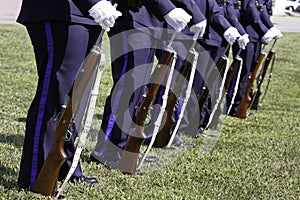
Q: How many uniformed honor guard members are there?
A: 7